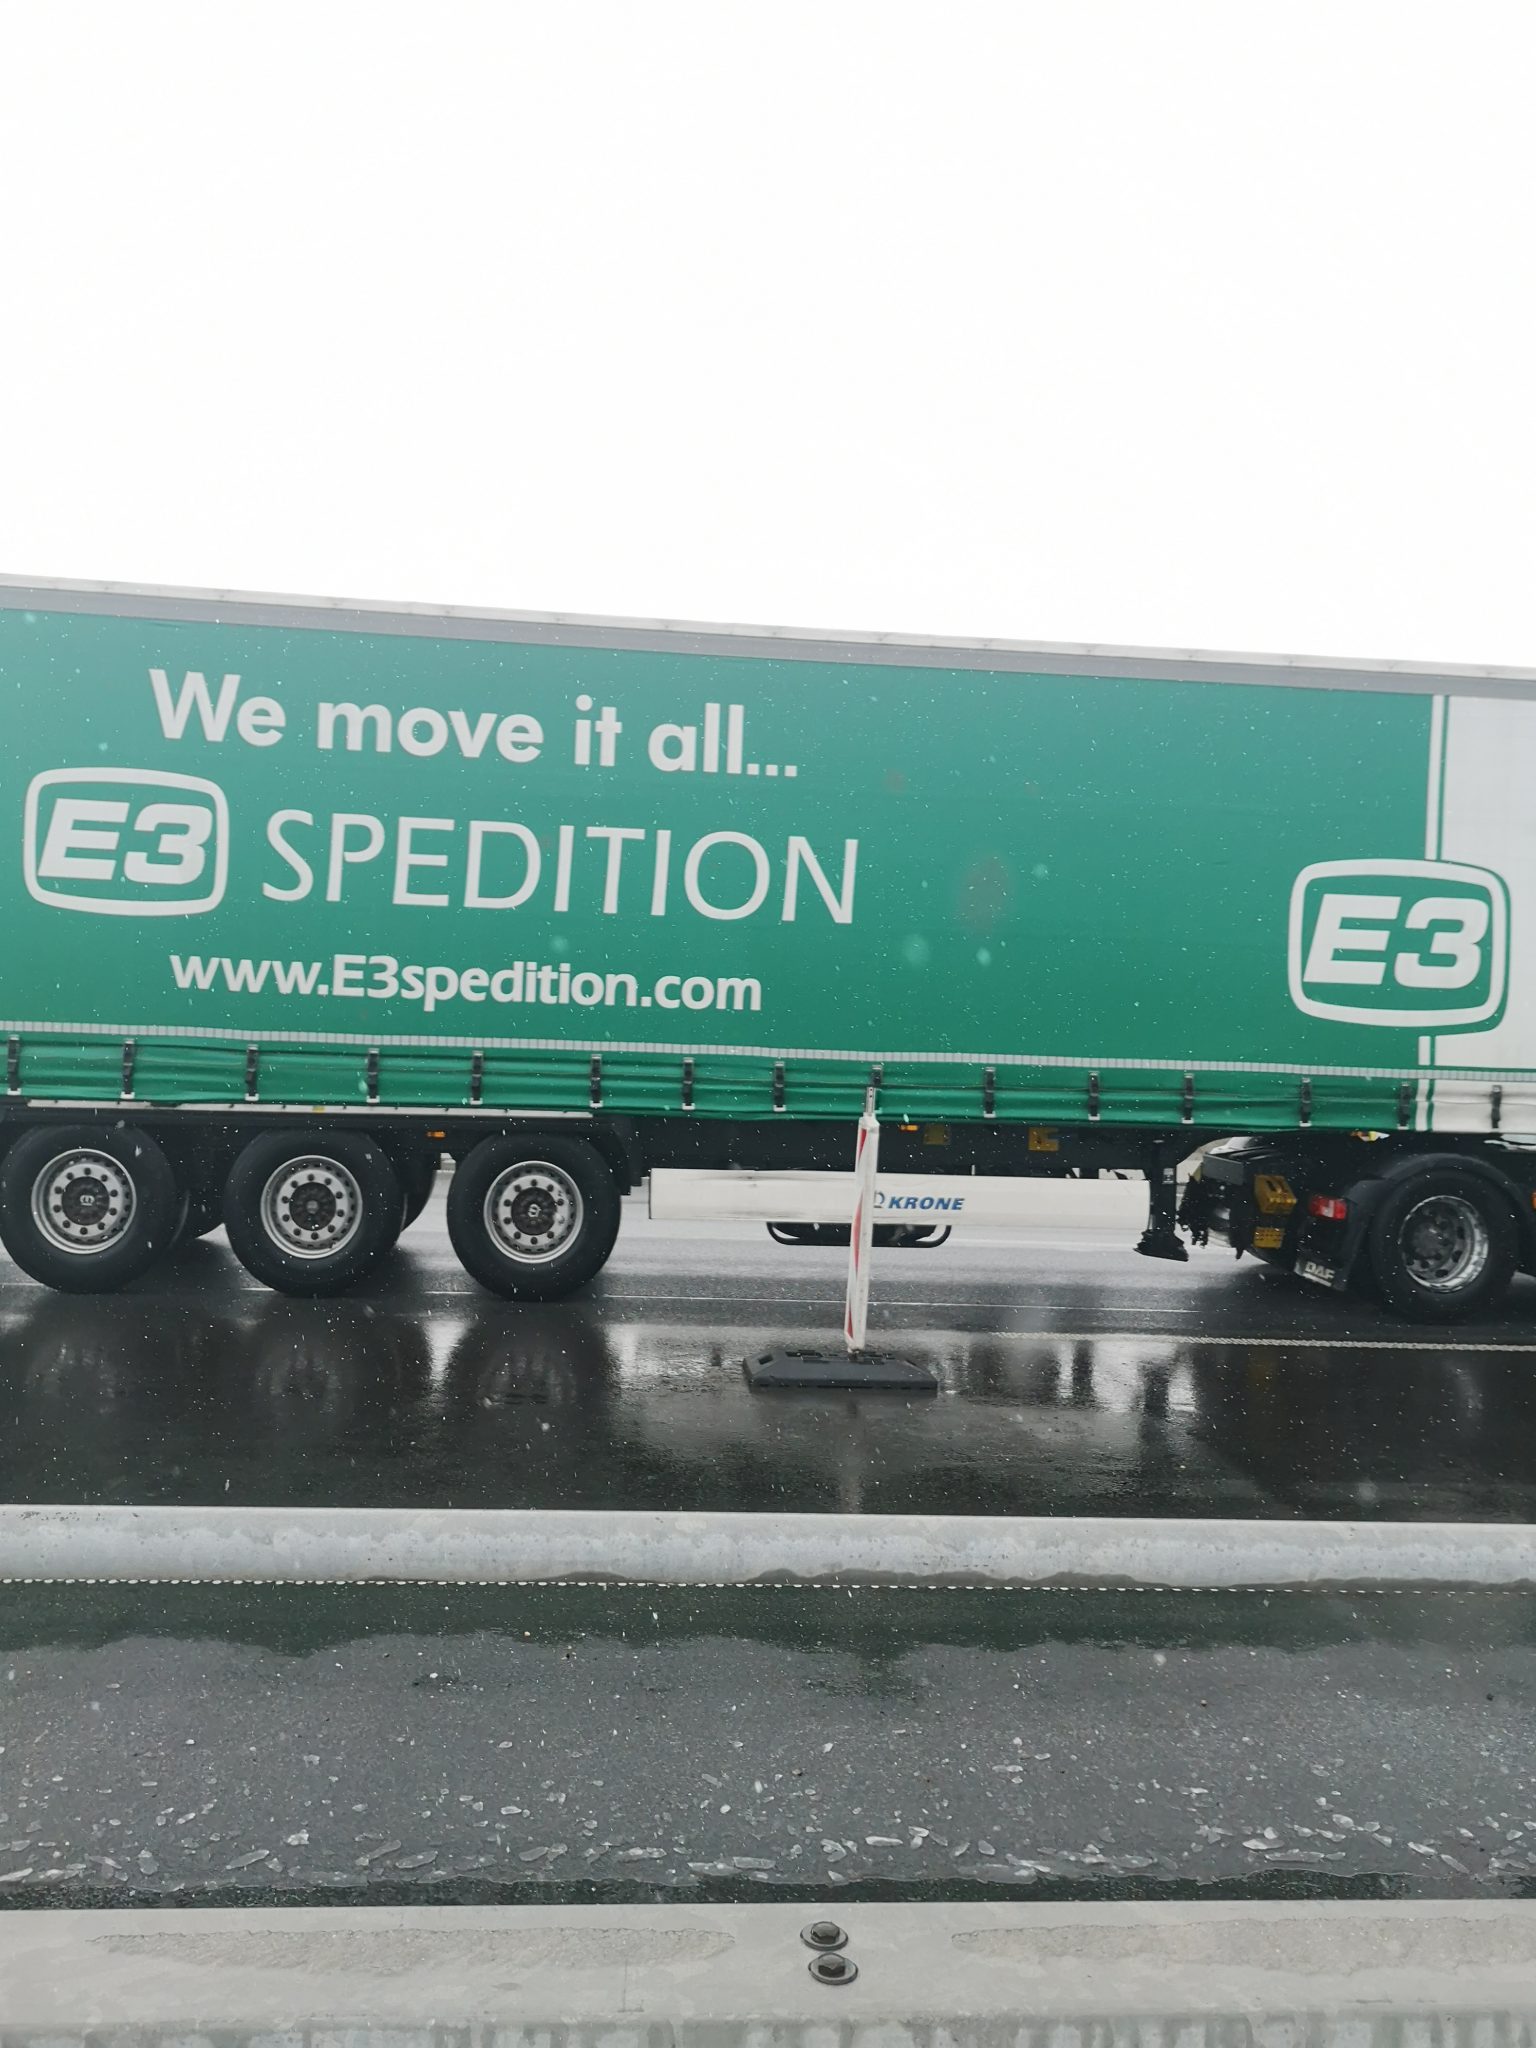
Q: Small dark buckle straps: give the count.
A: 15